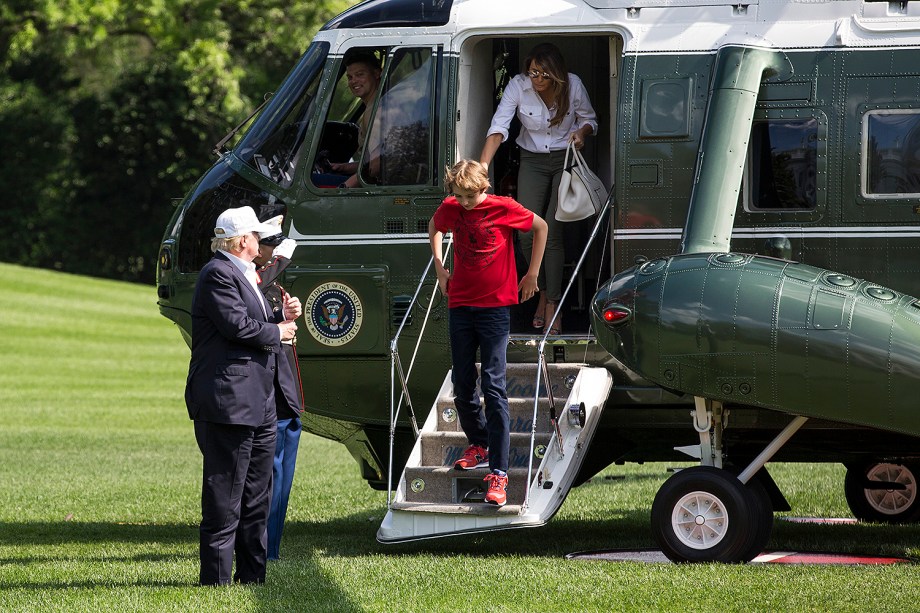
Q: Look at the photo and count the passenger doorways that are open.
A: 1